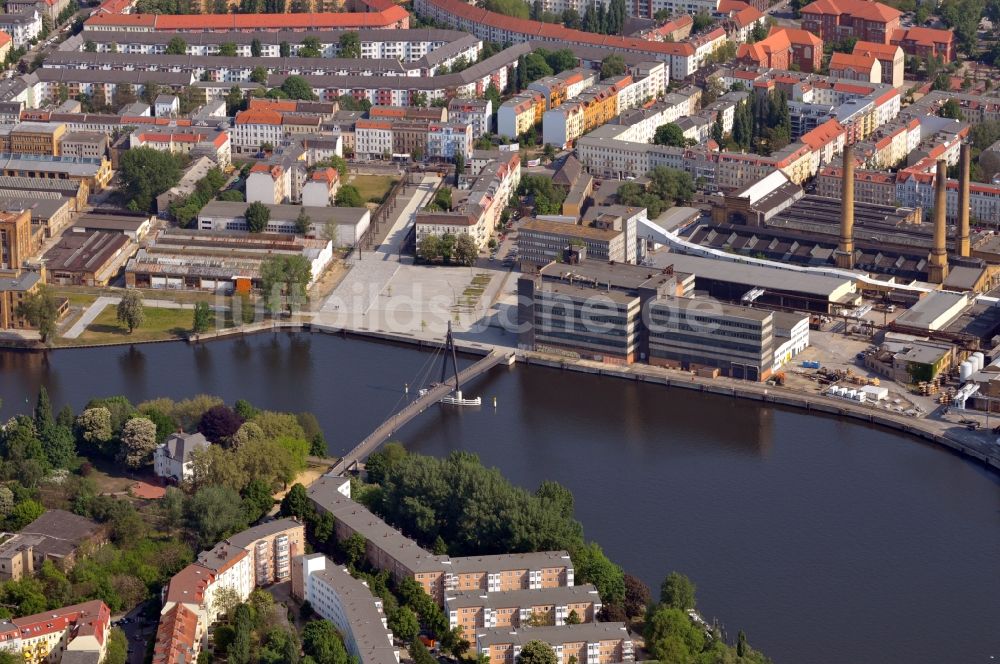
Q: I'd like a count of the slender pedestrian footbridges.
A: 1